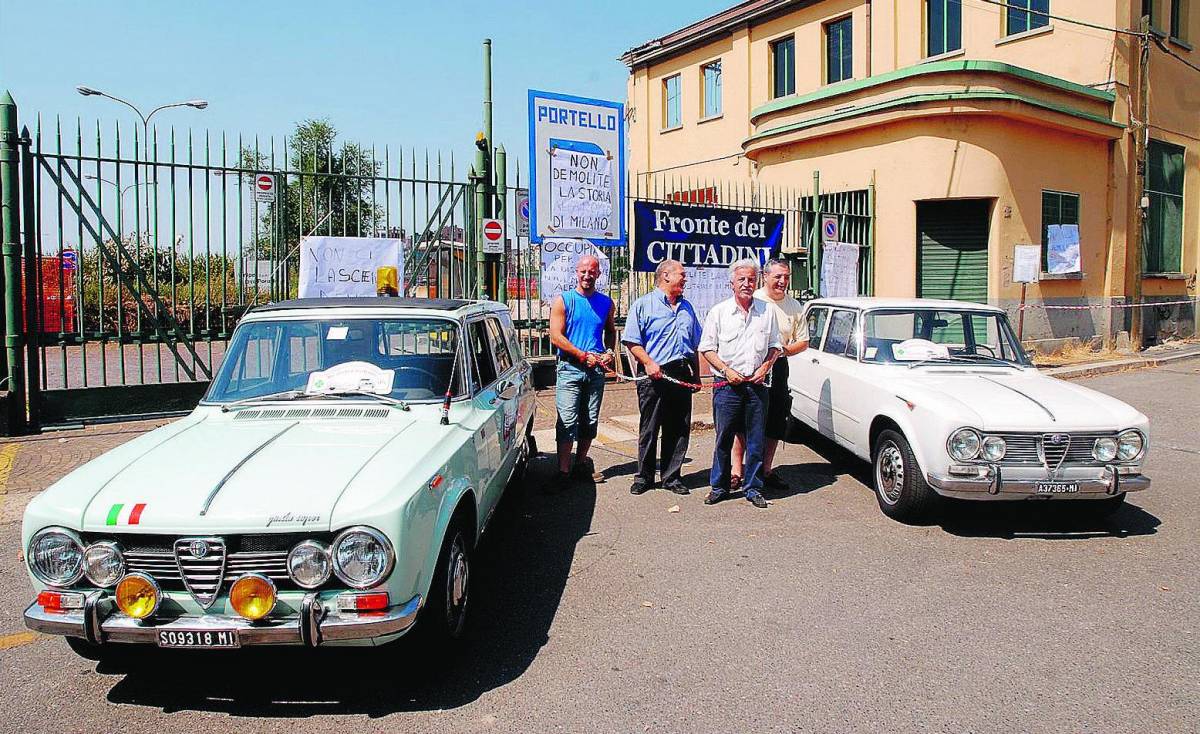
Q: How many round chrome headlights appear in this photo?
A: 8